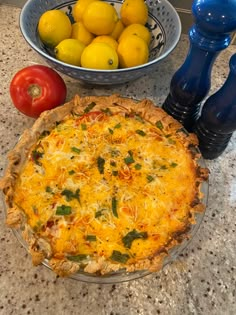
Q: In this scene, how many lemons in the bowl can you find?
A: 11